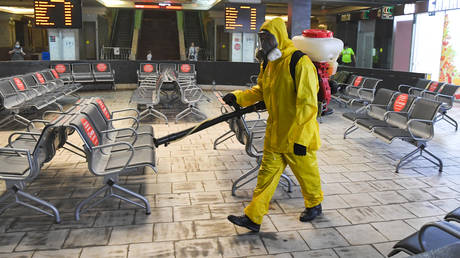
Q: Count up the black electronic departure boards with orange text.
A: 2